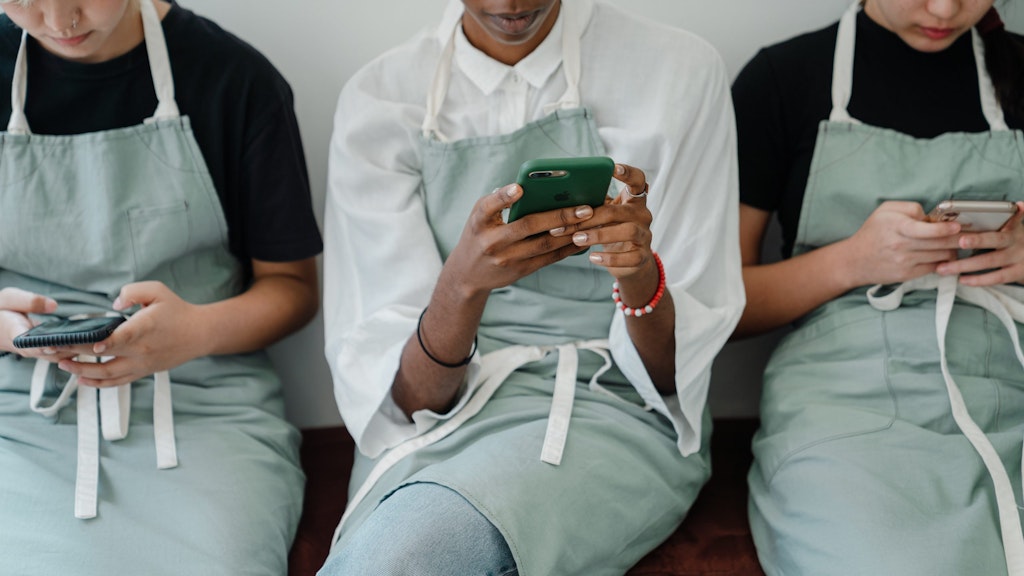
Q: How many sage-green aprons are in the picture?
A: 3